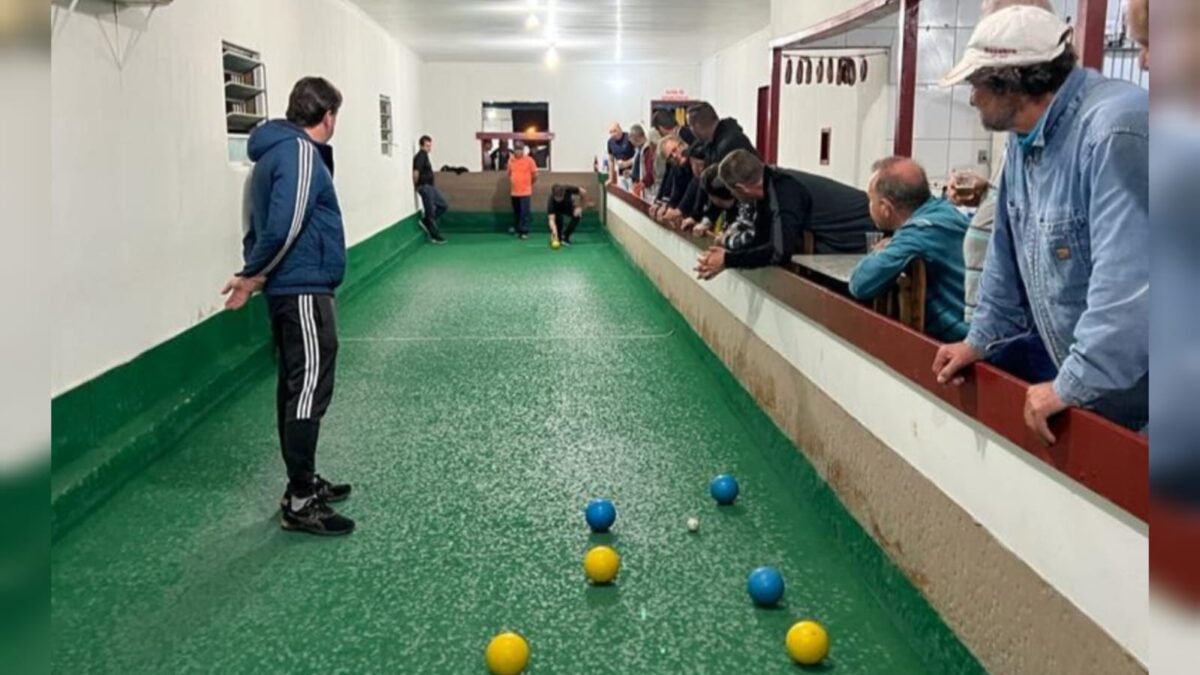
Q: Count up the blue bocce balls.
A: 3